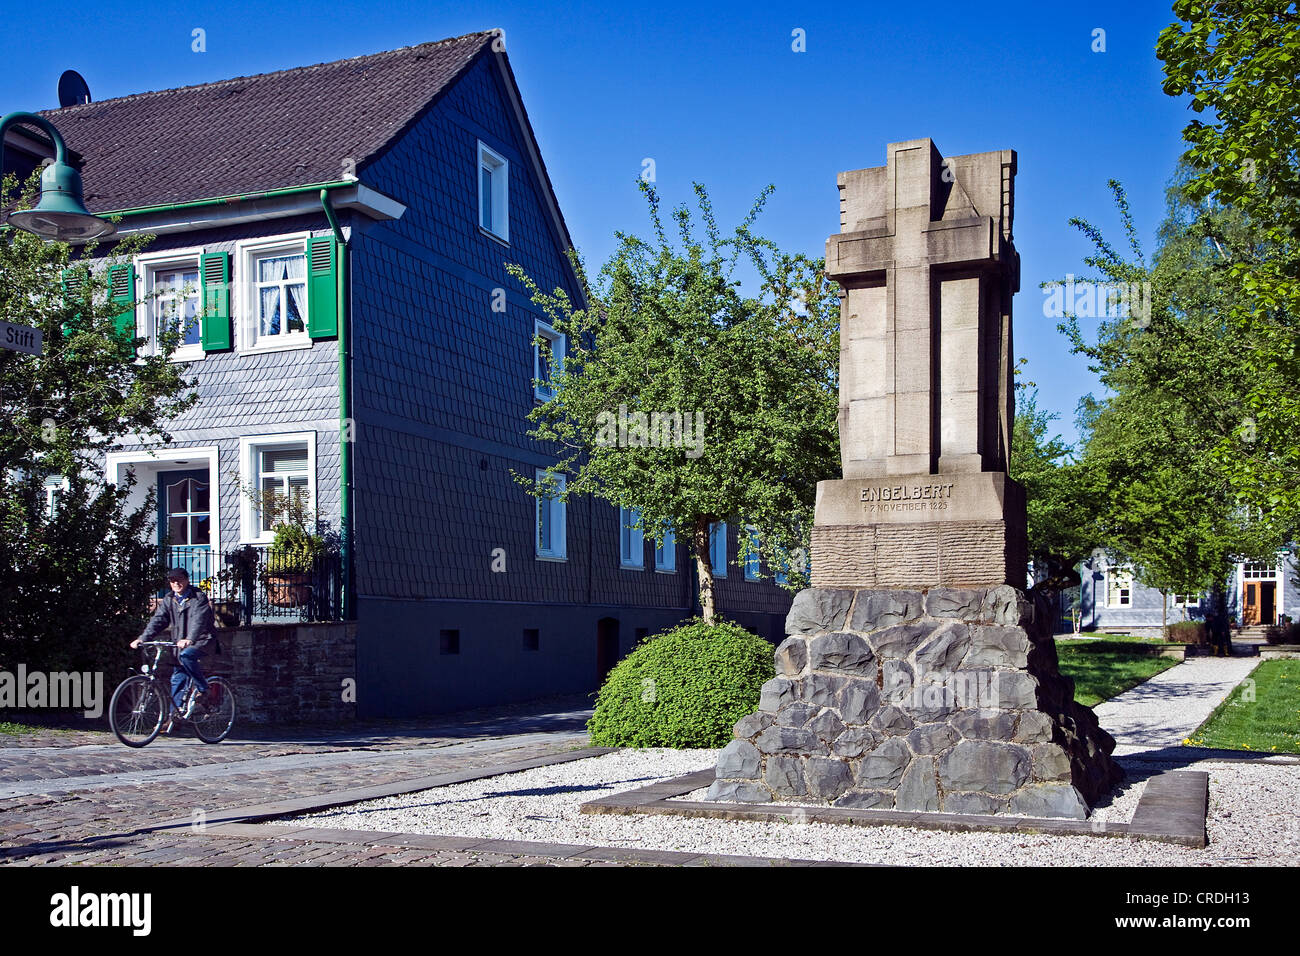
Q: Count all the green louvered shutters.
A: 4